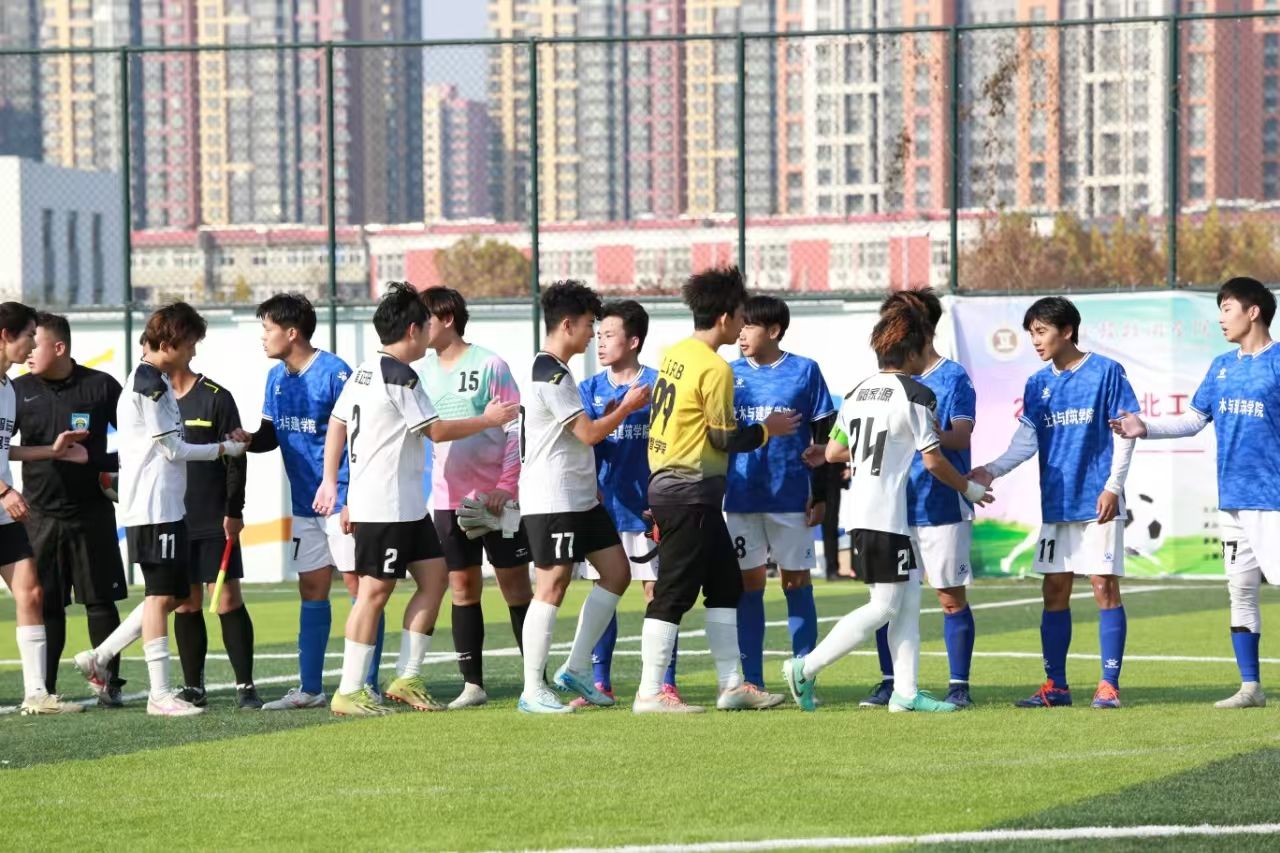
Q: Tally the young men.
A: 15